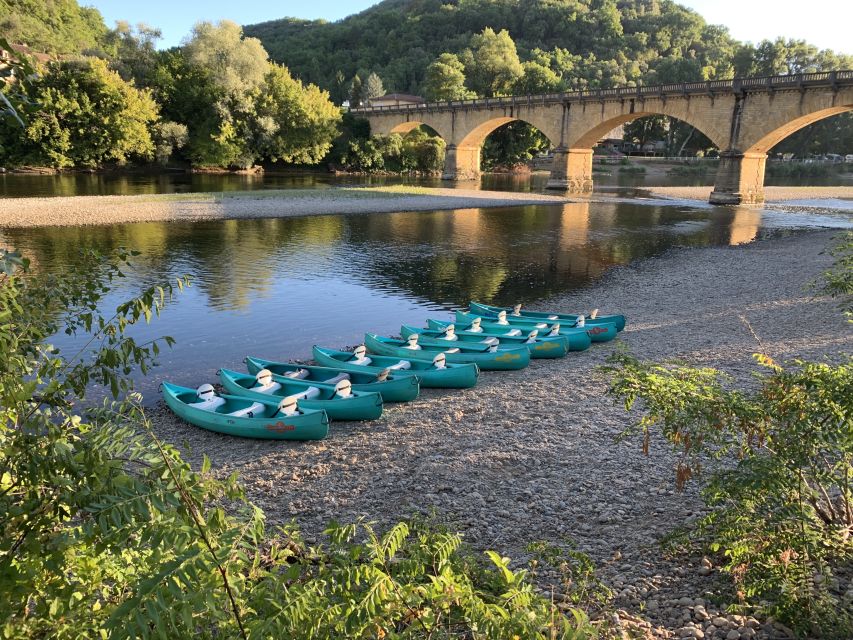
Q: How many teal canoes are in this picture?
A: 9